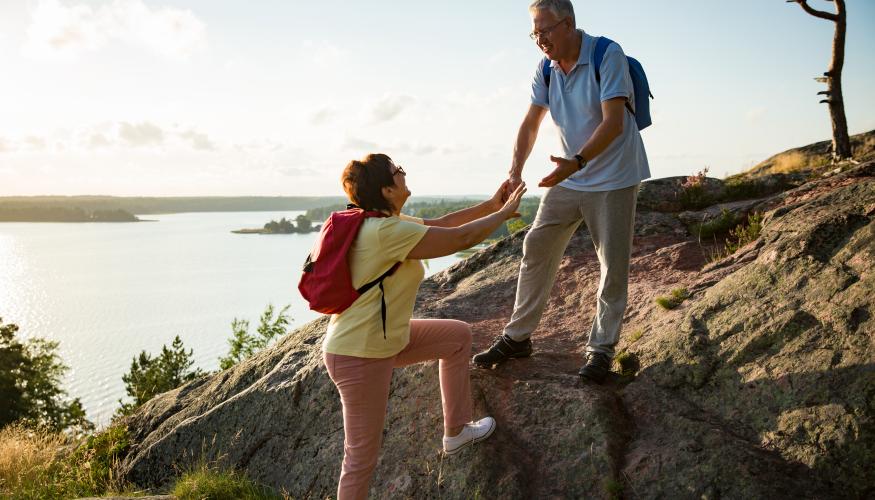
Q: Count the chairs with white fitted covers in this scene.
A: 0